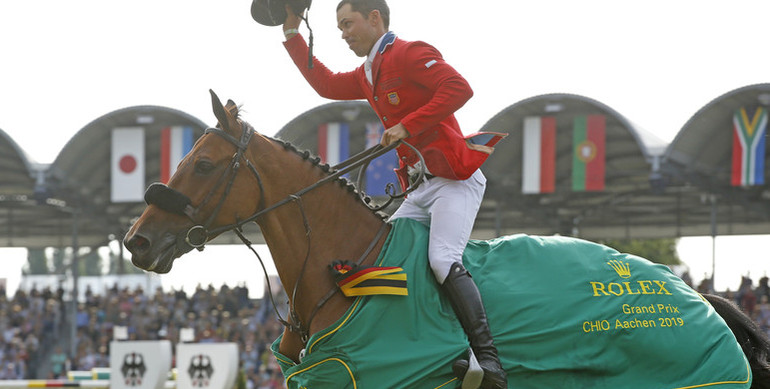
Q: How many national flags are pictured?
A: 7